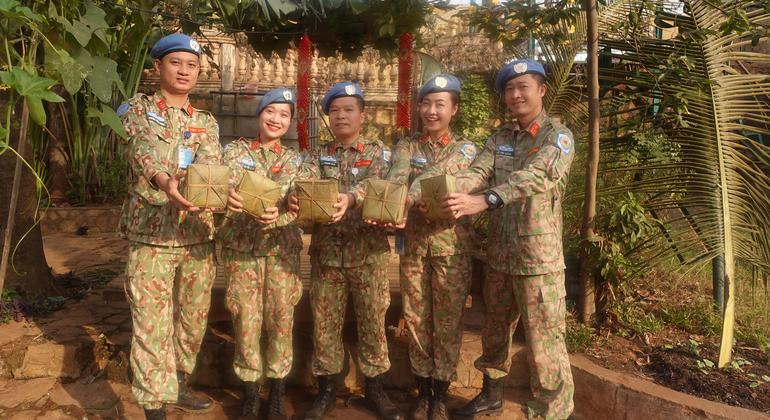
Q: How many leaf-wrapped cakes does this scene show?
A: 5